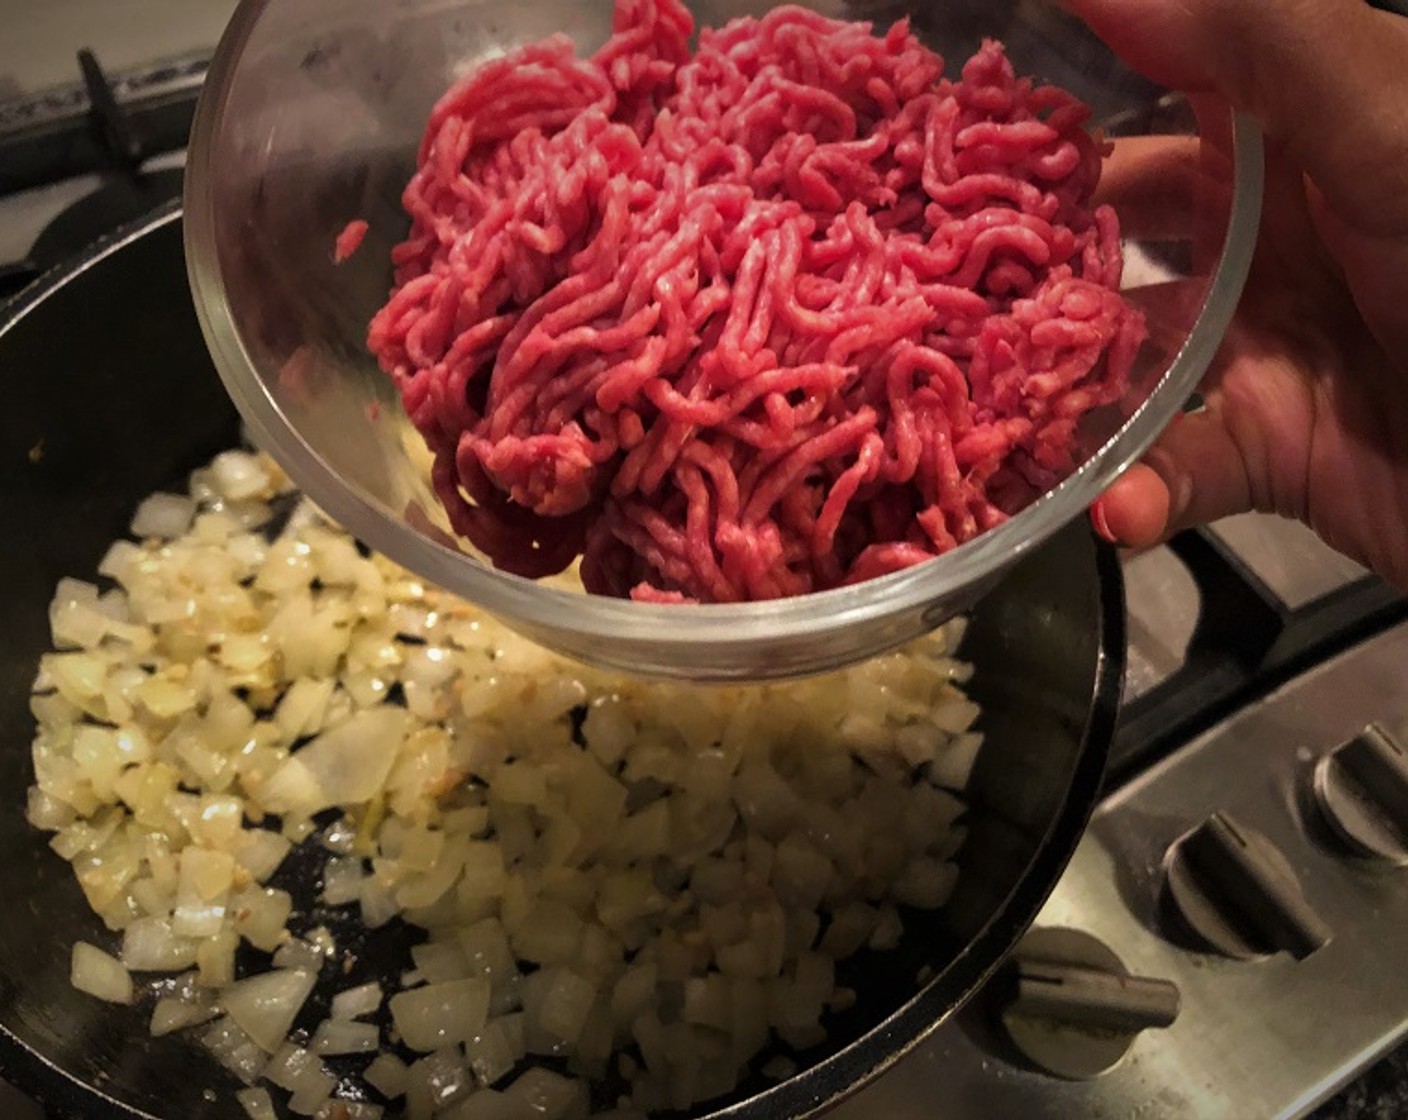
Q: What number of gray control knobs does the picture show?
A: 3